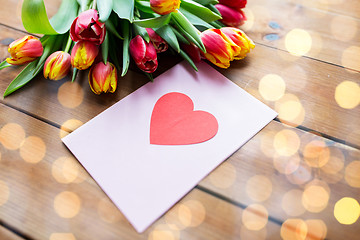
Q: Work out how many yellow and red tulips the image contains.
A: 7